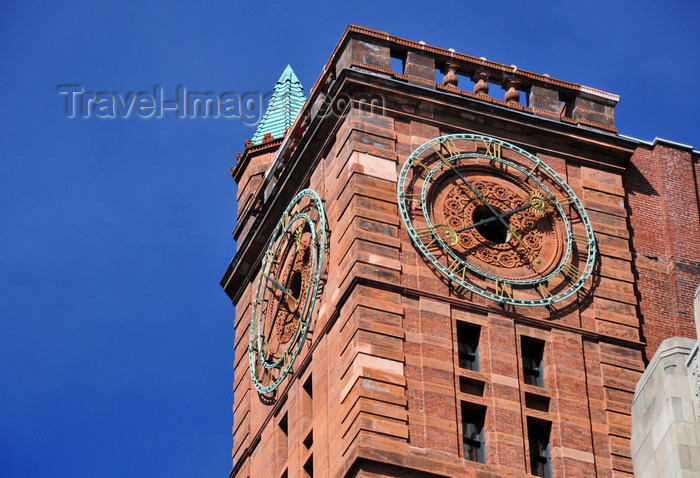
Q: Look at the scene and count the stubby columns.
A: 3